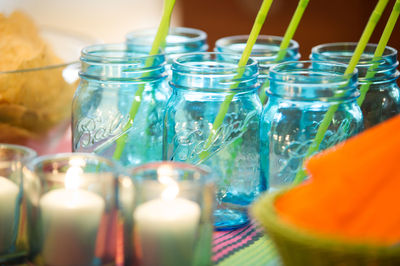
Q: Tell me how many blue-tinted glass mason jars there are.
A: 6